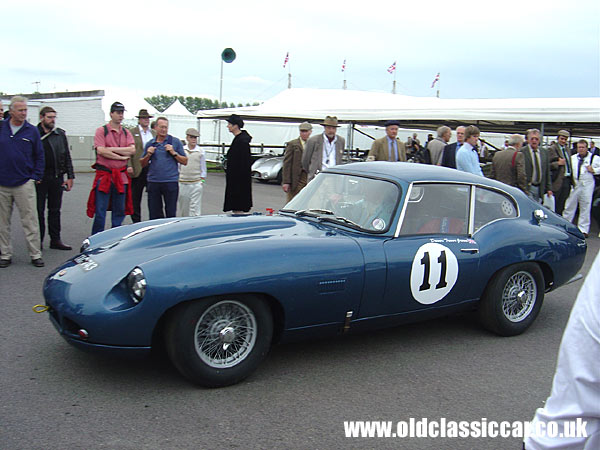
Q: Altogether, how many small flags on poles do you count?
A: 4